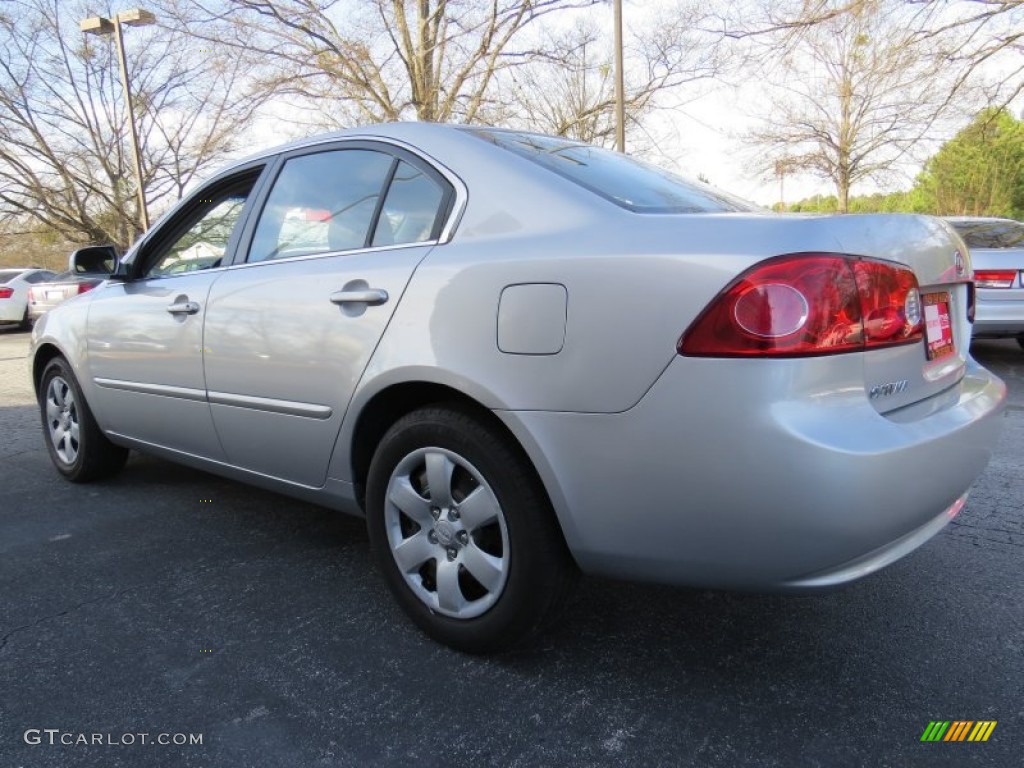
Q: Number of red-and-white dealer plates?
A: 1